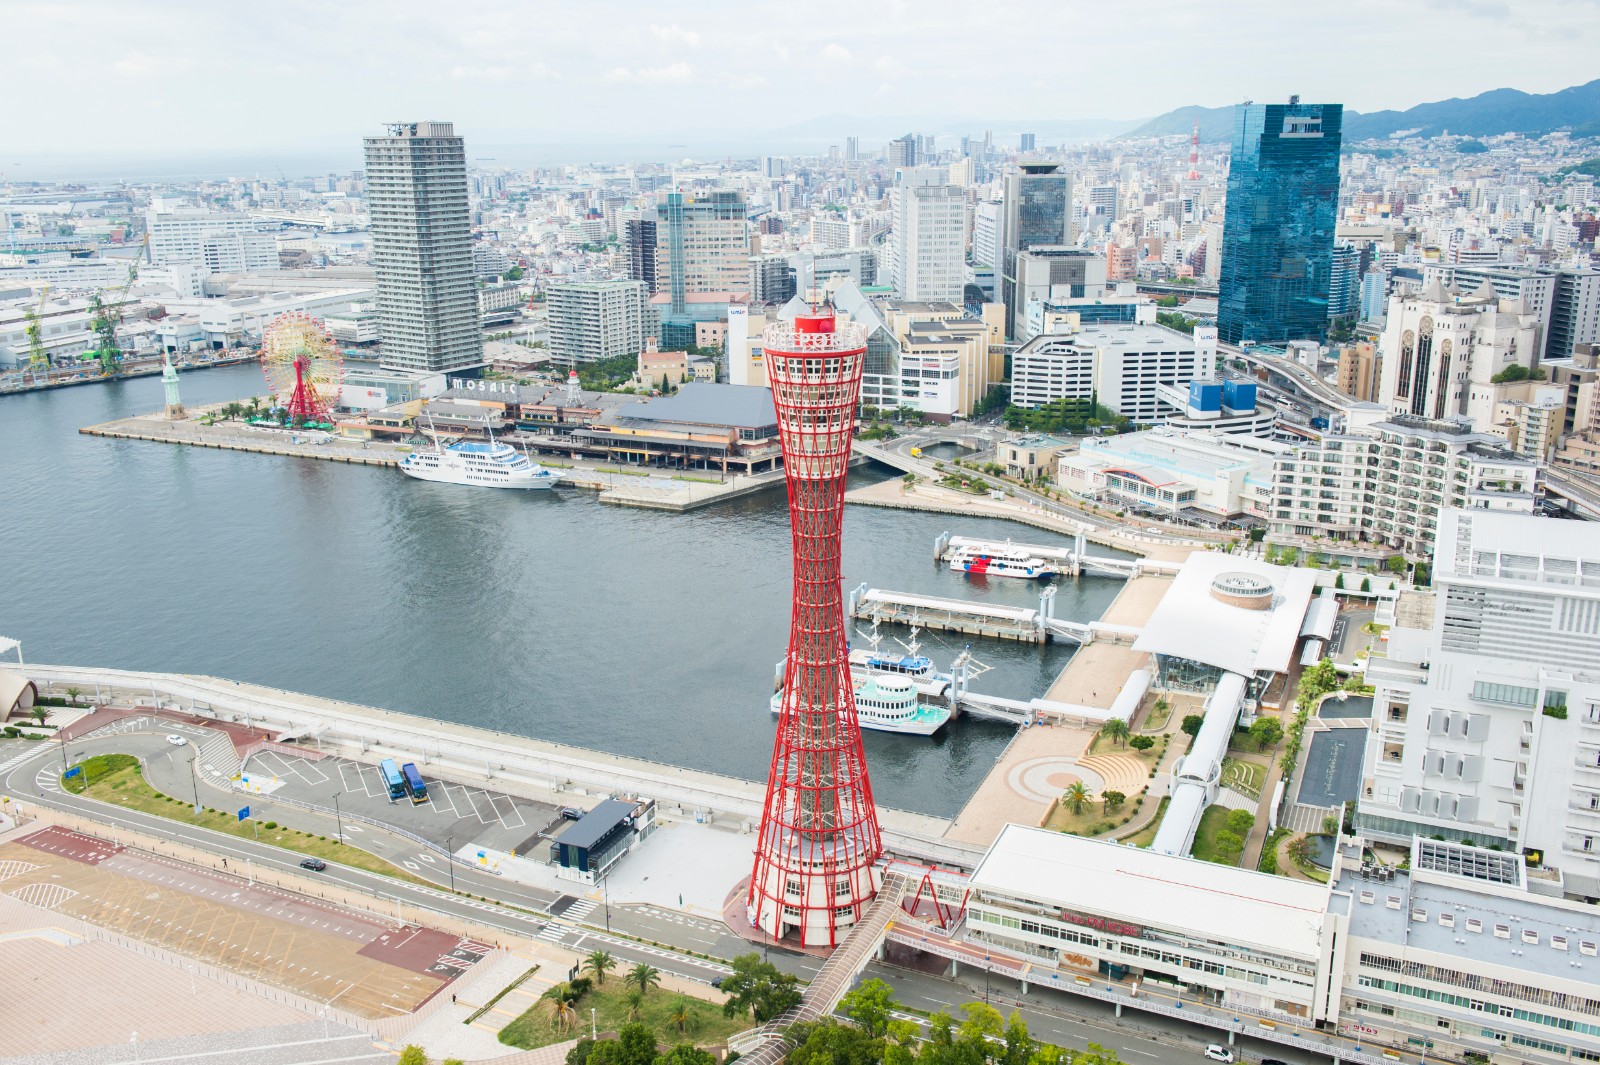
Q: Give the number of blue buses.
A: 2